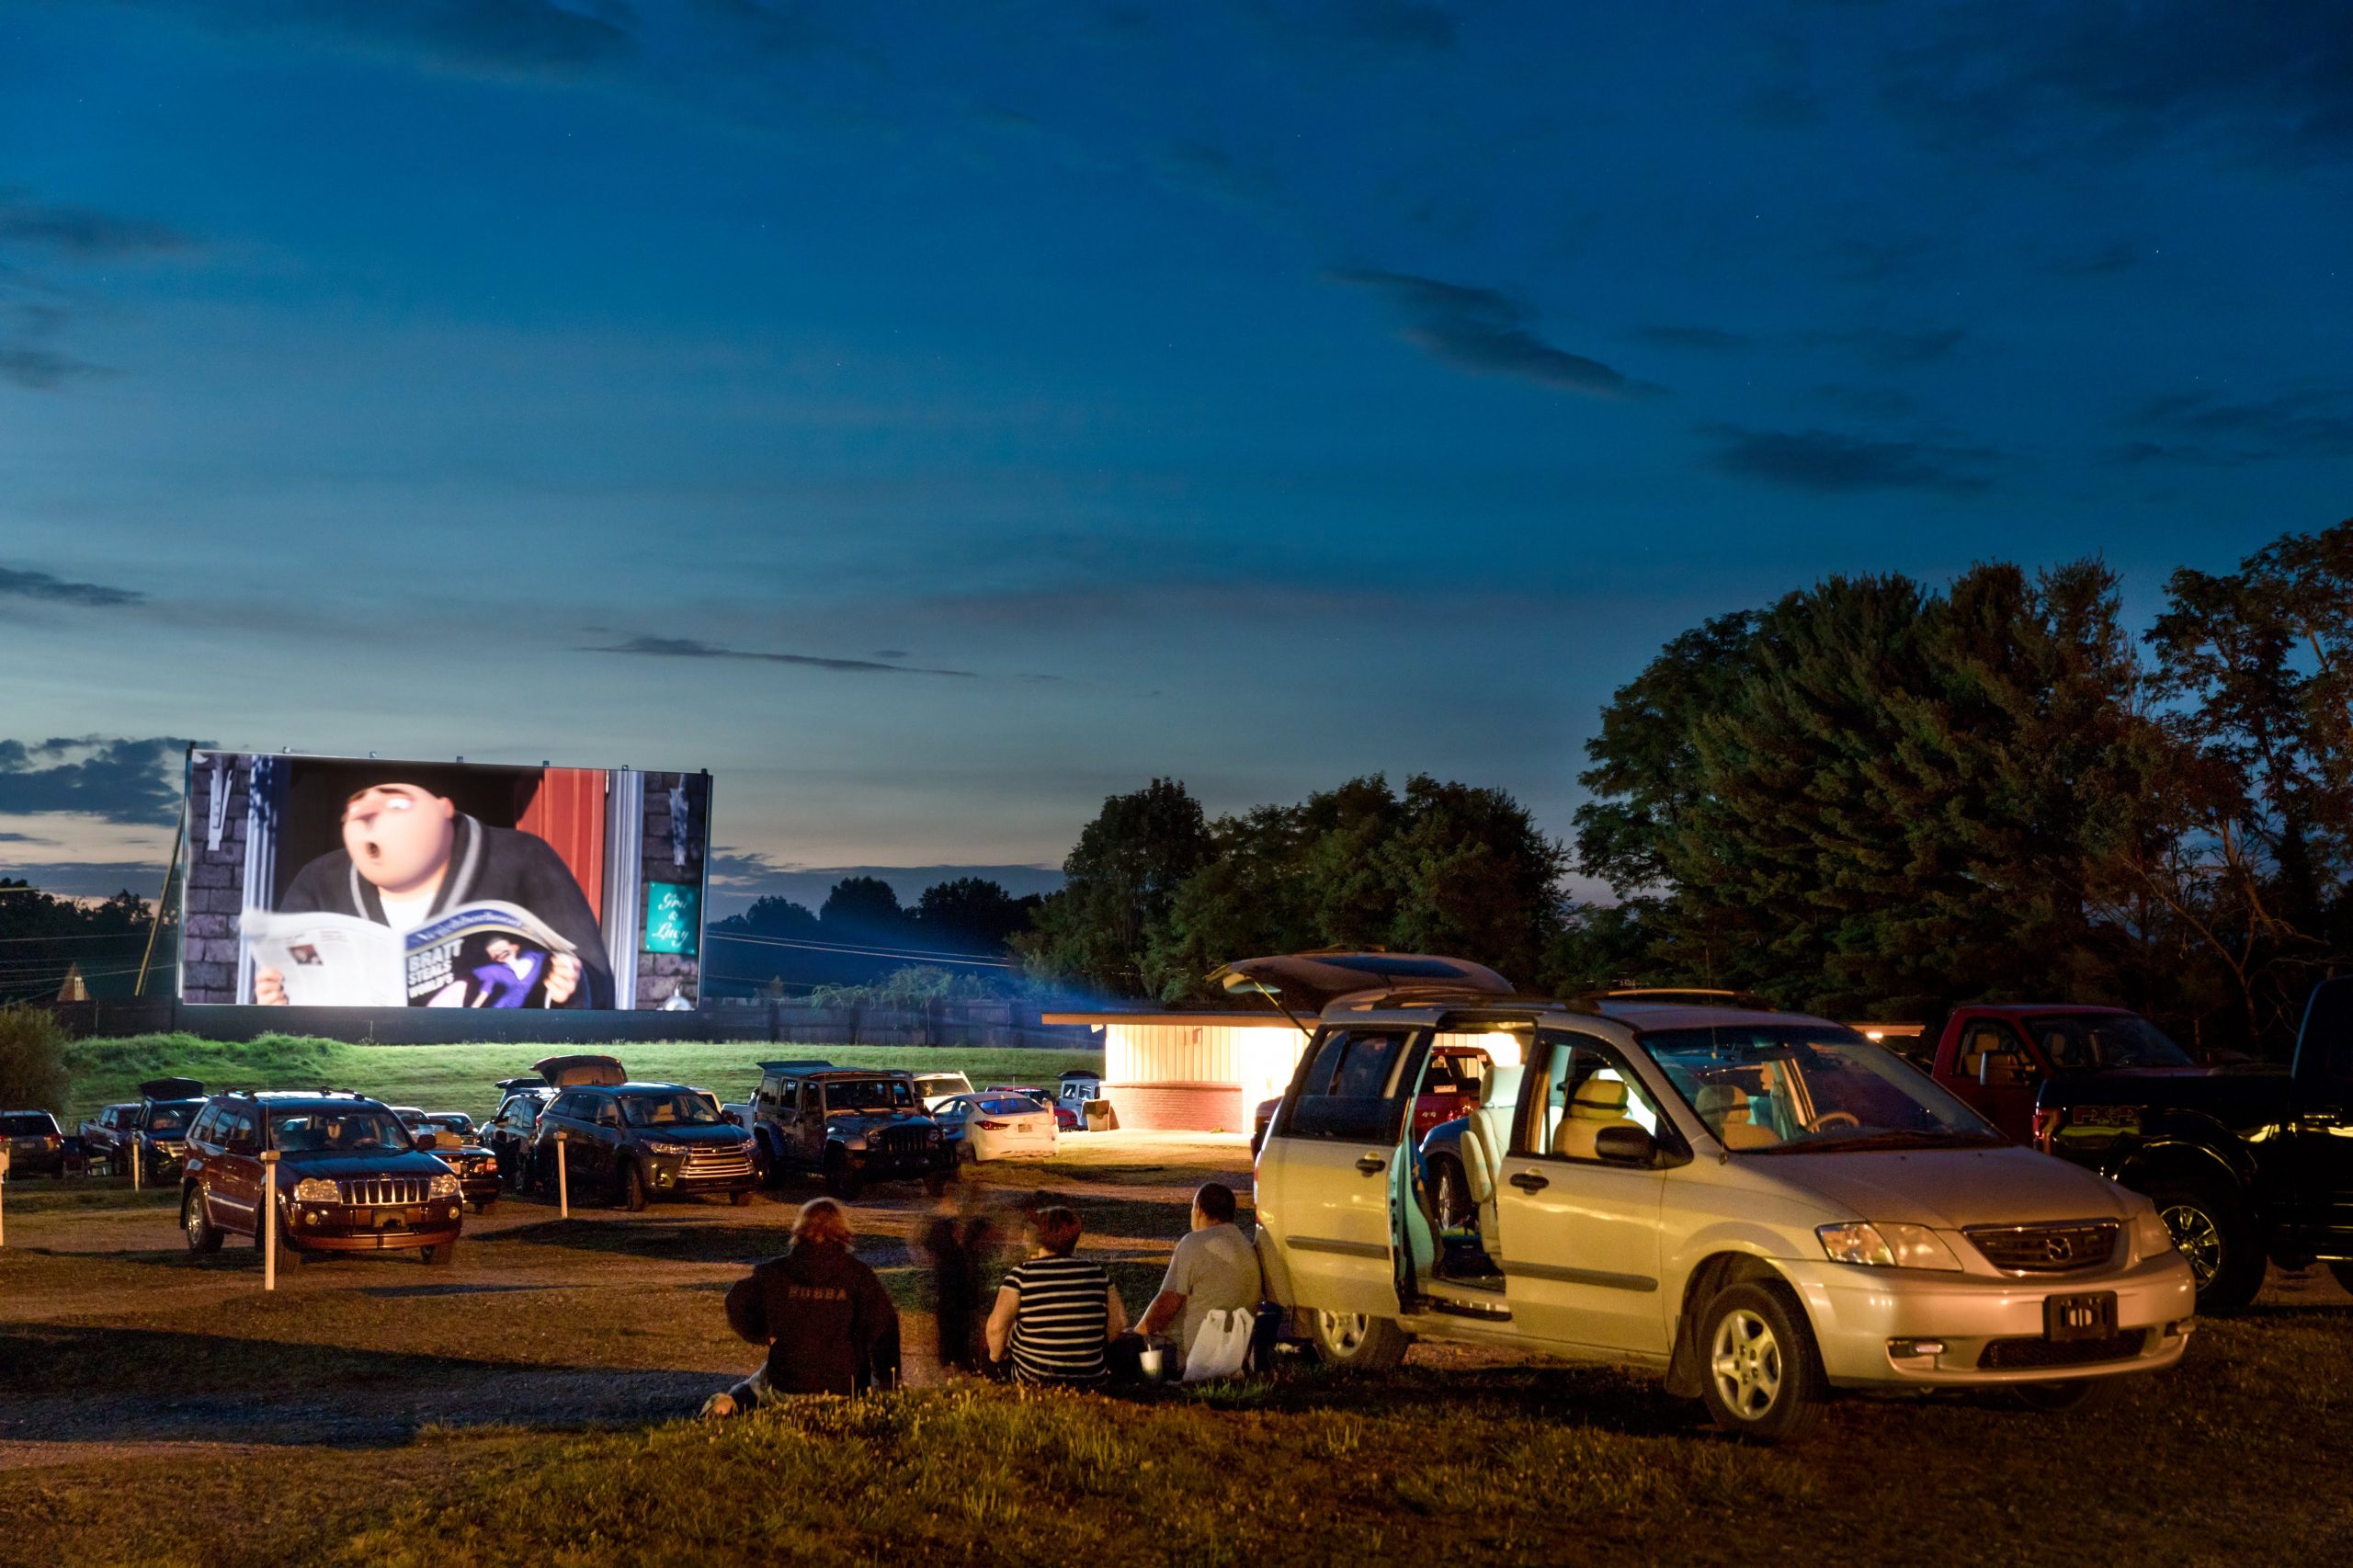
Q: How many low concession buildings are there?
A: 1